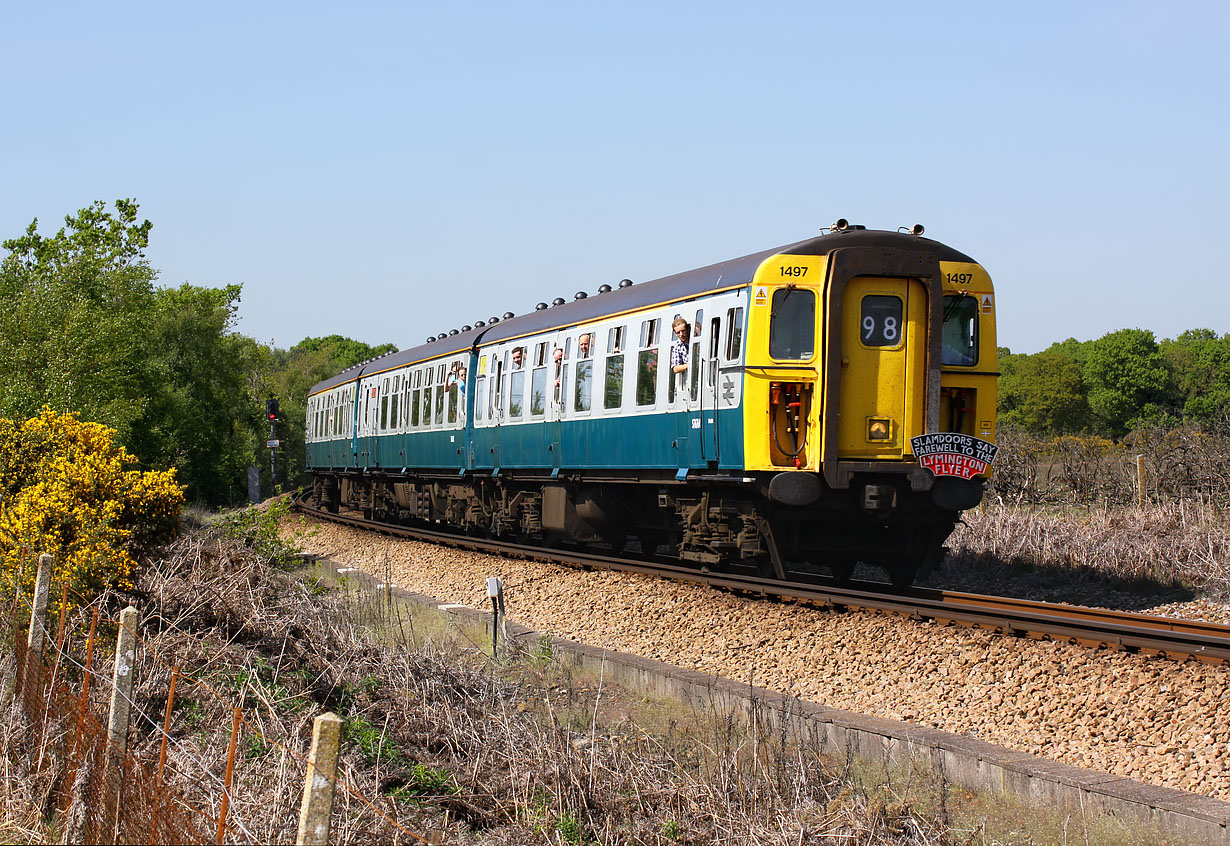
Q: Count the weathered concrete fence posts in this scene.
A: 3